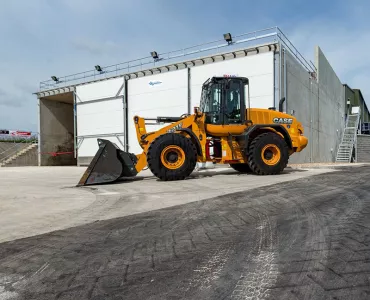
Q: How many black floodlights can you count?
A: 4